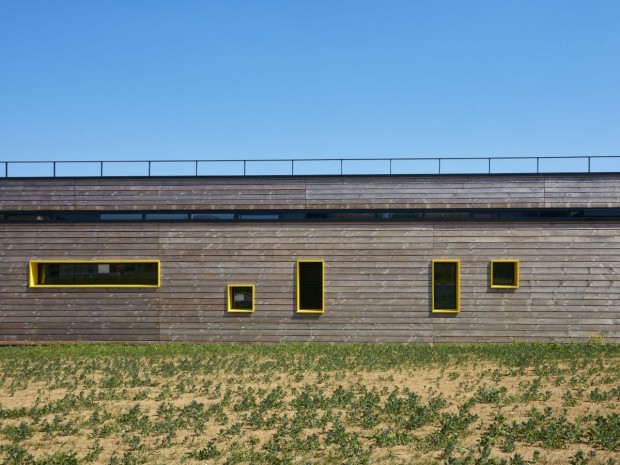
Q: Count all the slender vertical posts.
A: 13